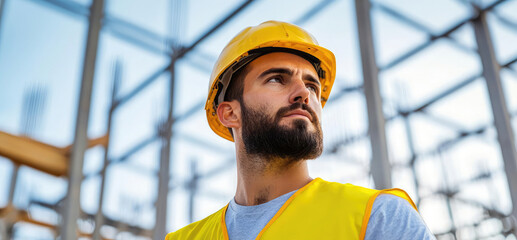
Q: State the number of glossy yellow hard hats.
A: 1